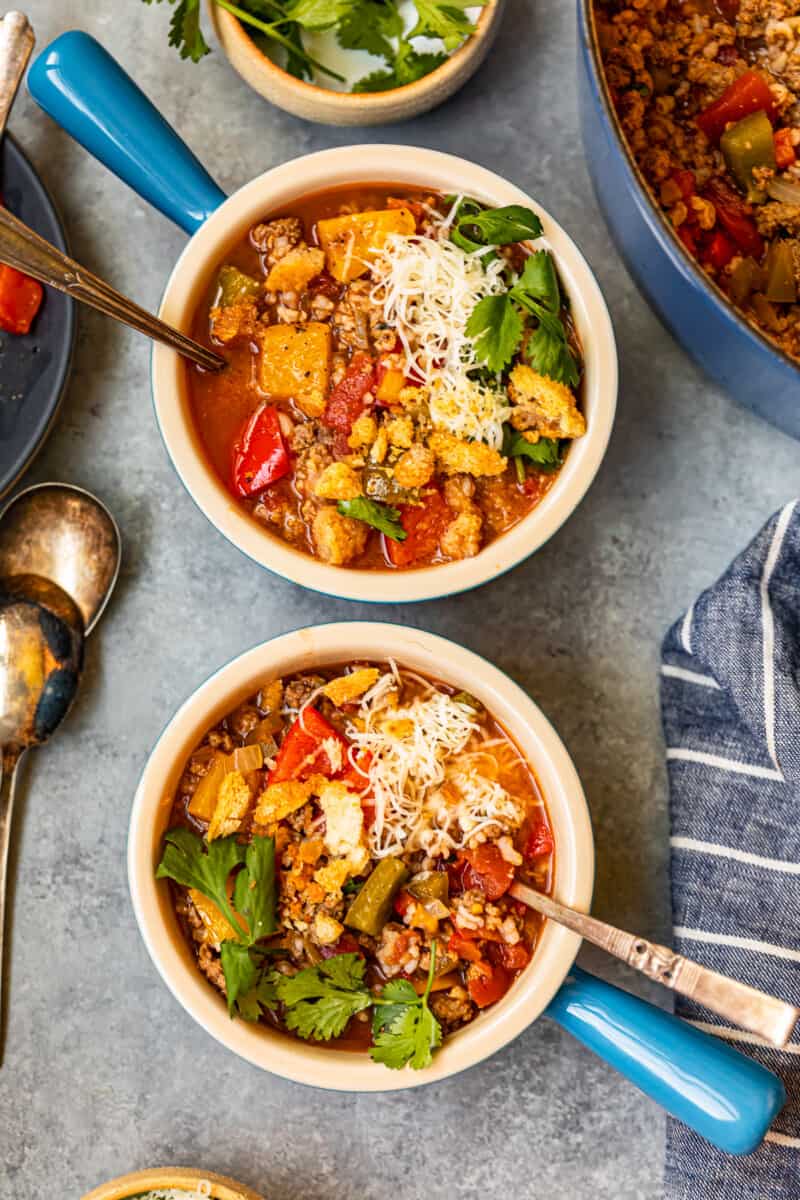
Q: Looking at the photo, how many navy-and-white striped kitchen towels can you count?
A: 1